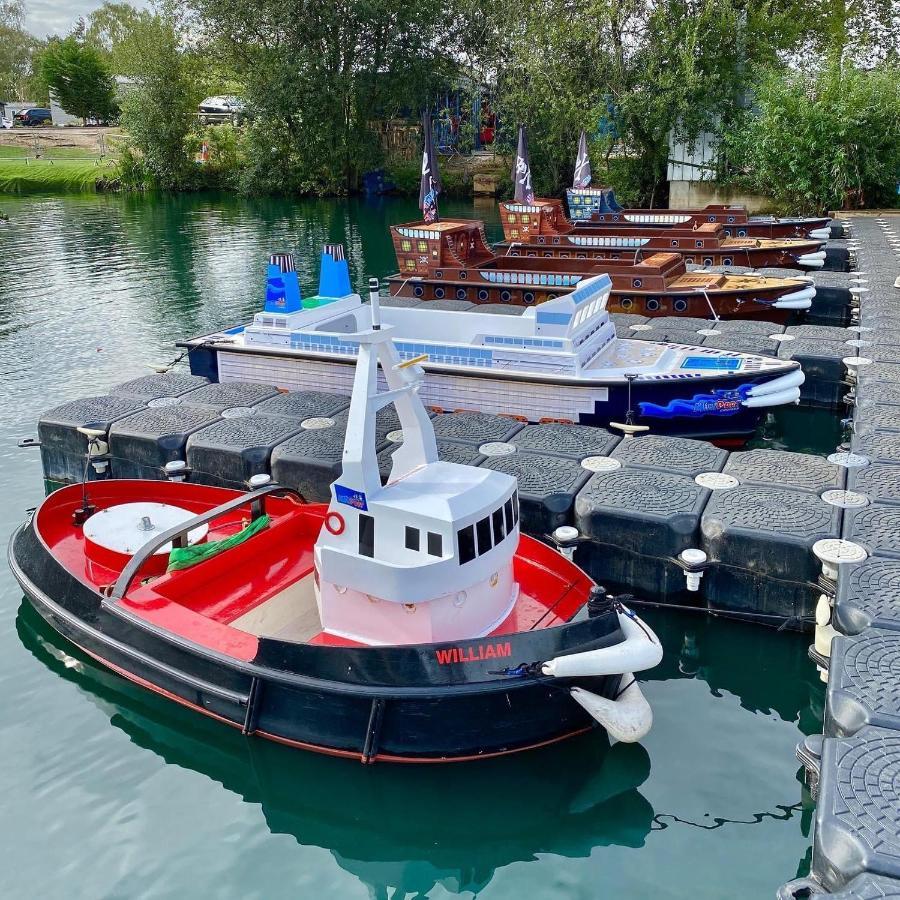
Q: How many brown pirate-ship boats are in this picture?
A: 3